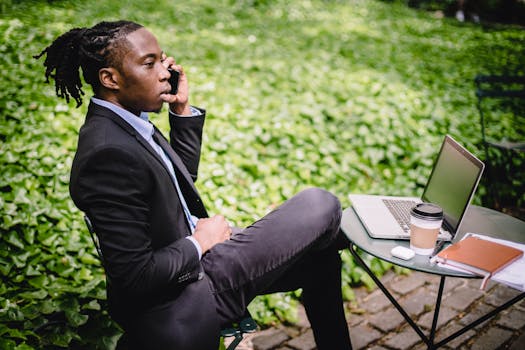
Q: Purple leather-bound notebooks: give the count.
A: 0